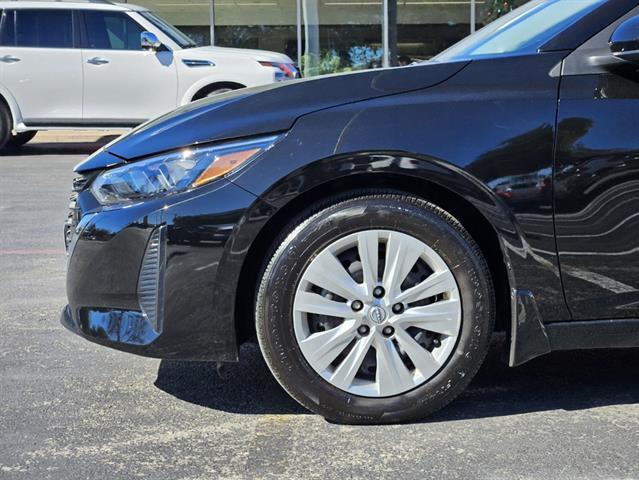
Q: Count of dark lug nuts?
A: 5